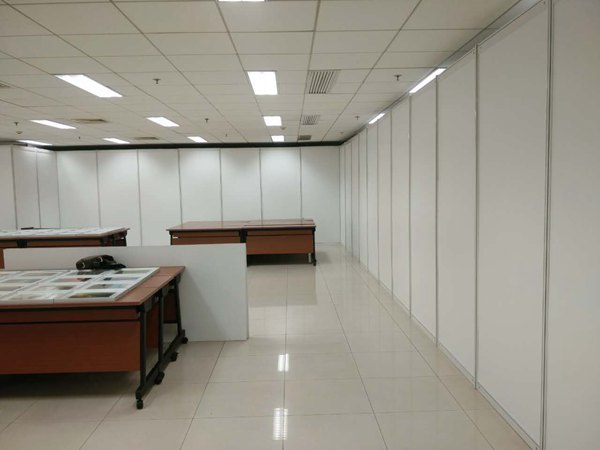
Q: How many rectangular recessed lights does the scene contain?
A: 12